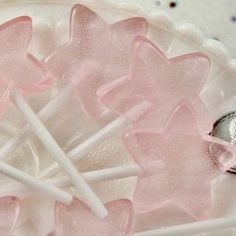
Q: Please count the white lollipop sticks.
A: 6